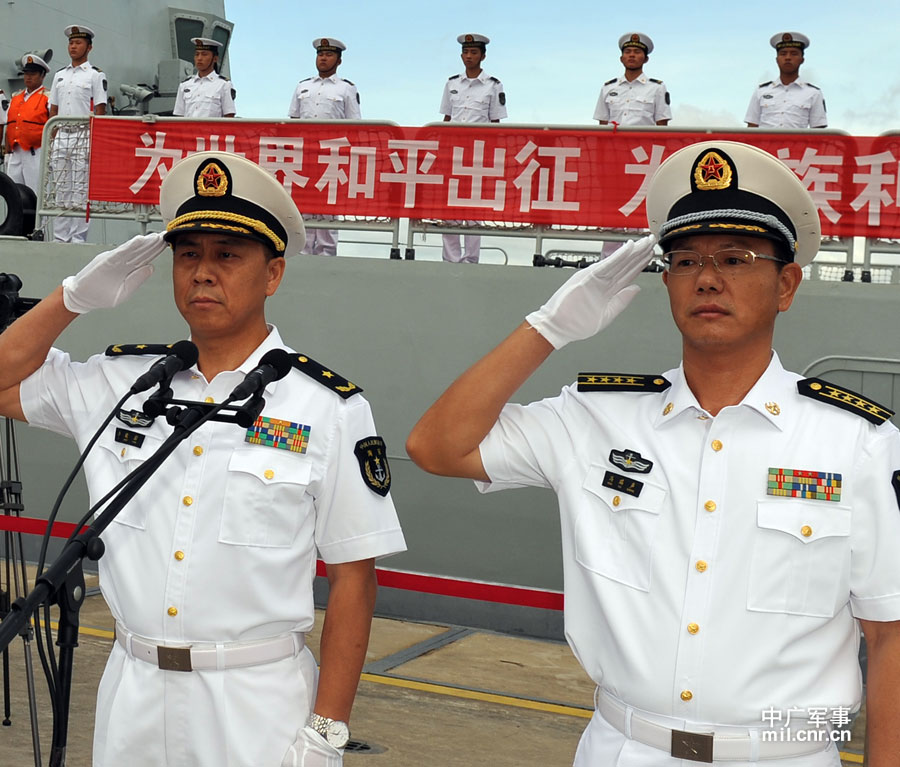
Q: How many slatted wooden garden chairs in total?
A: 0